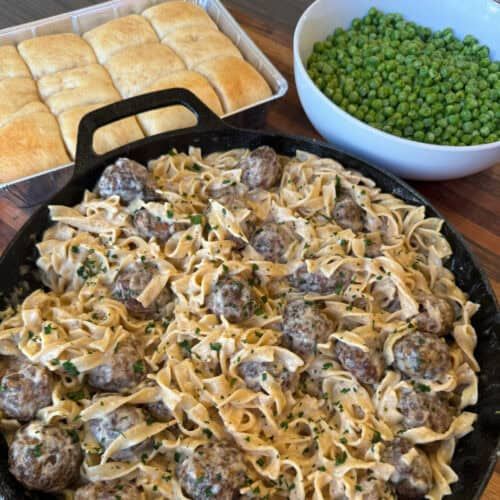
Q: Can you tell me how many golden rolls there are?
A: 12